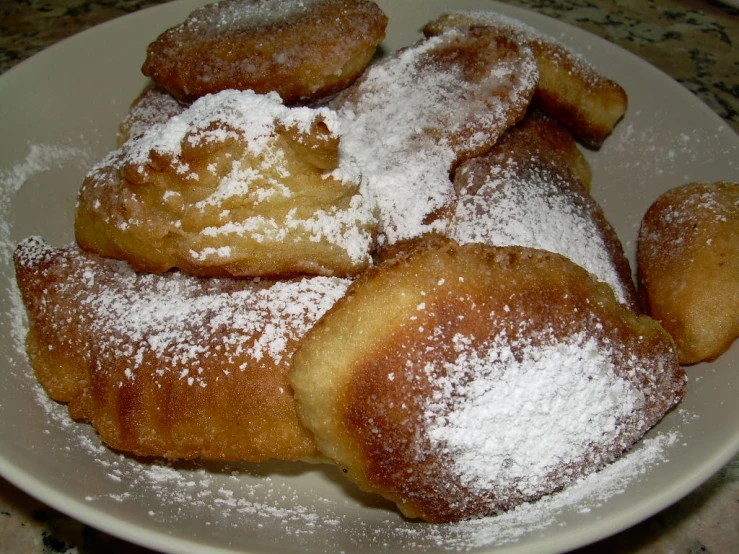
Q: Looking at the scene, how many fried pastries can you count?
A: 9